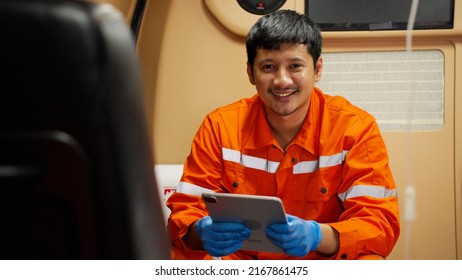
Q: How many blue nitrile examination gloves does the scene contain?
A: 2